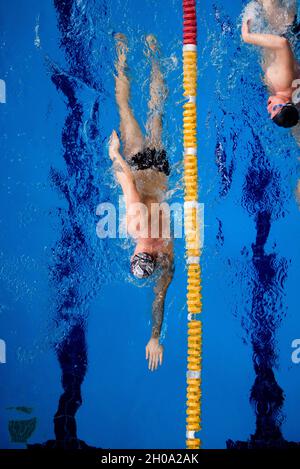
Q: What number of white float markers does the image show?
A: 8